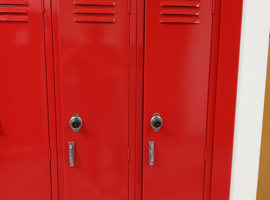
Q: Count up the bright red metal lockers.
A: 3